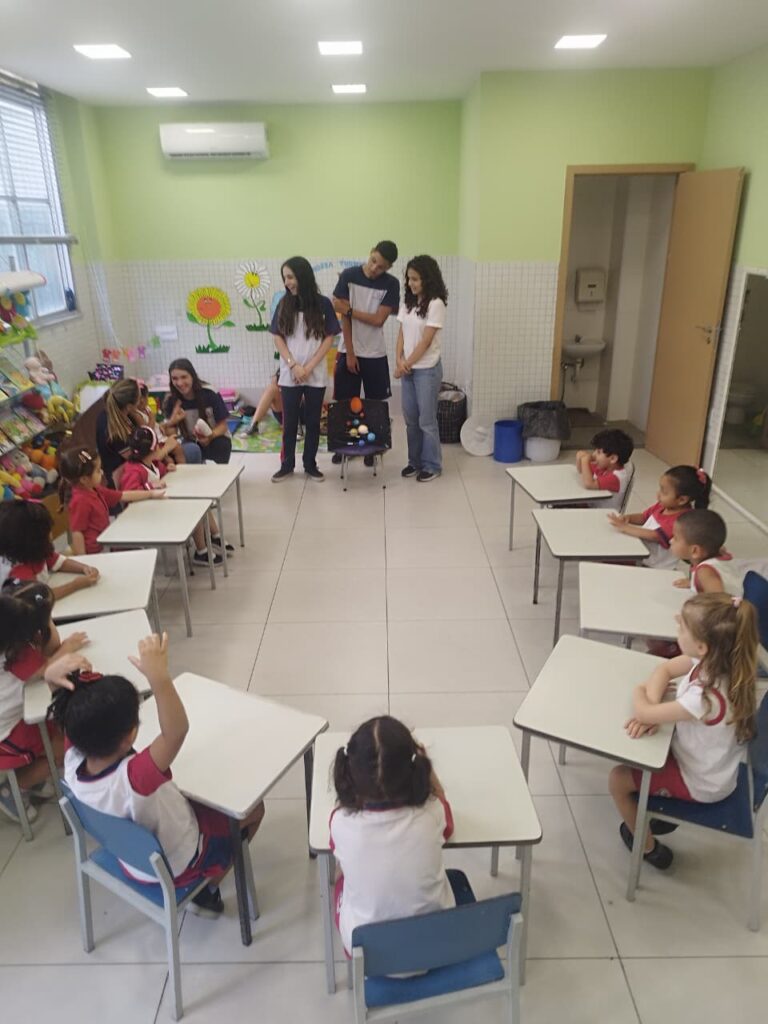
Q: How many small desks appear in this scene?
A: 10